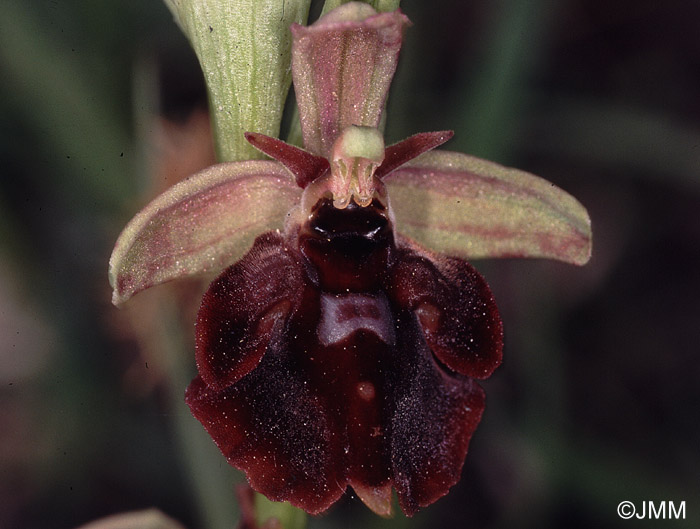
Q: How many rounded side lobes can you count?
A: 2